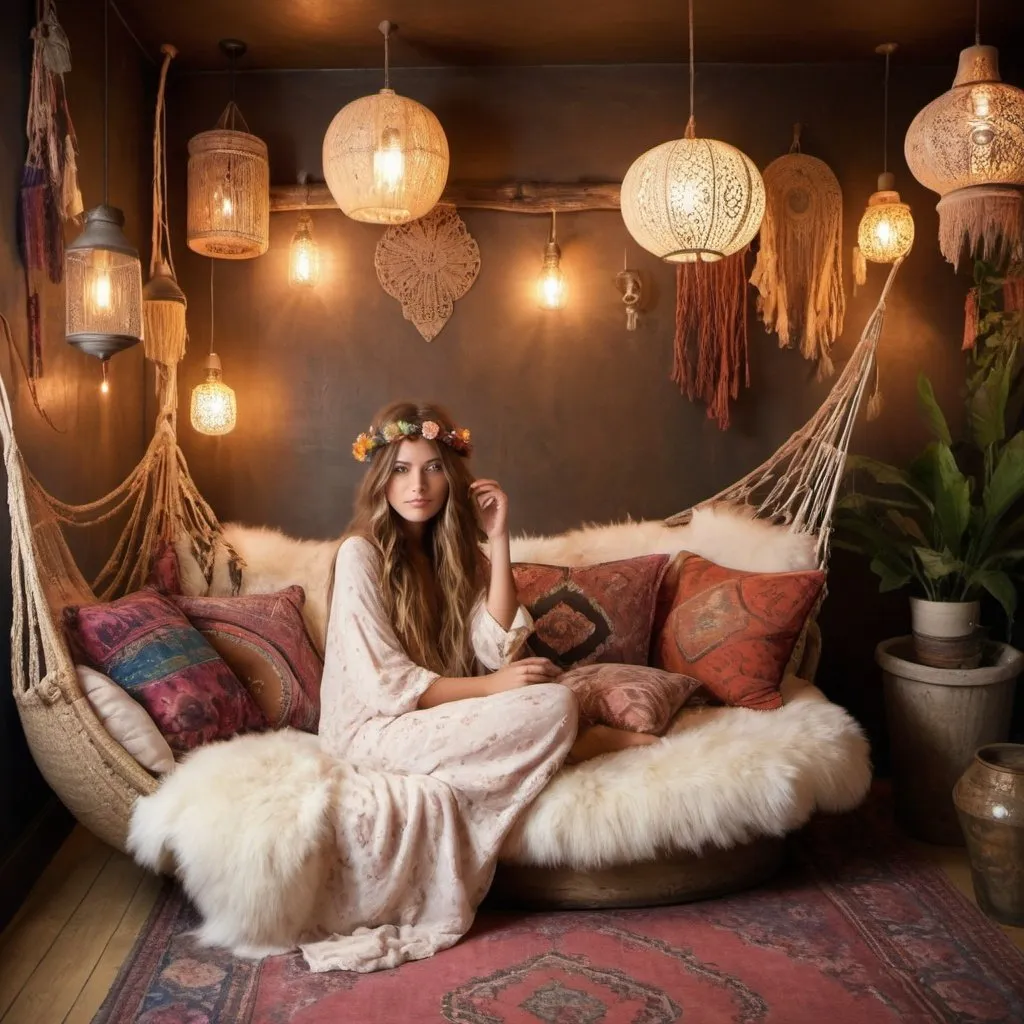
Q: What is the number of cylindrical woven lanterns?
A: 1